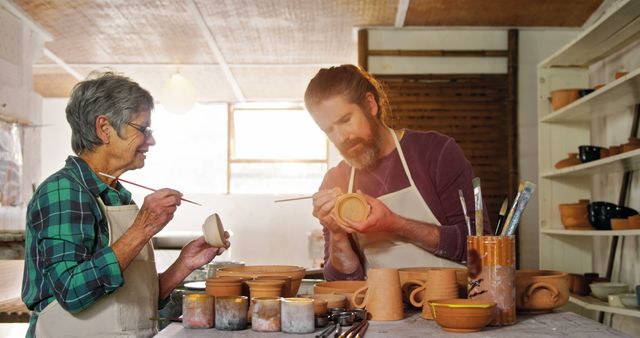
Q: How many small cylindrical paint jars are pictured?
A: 4